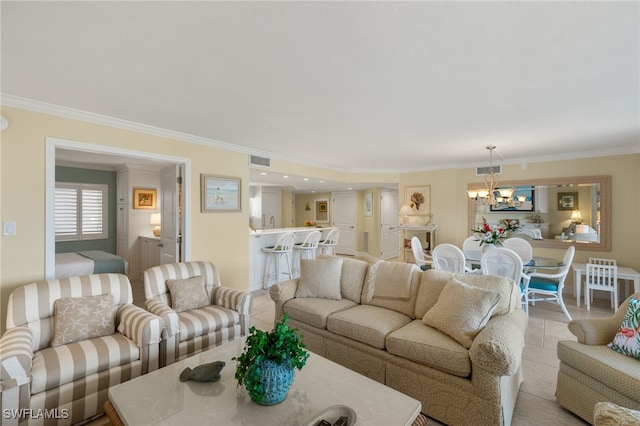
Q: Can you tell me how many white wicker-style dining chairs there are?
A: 6